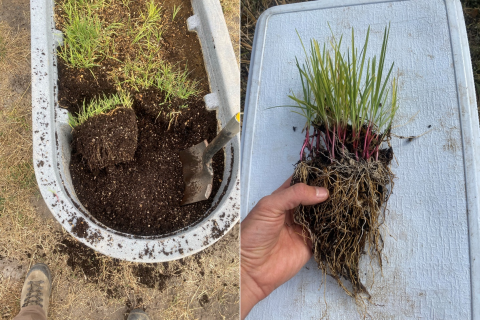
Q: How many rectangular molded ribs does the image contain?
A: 4